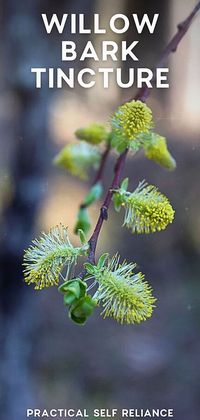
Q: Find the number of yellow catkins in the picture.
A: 7